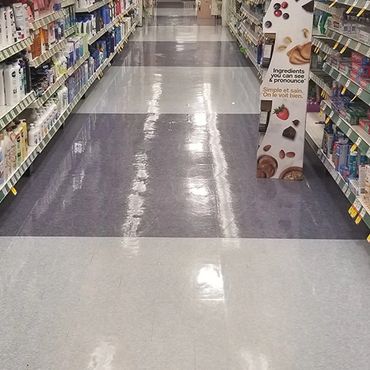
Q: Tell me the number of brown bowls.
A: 2